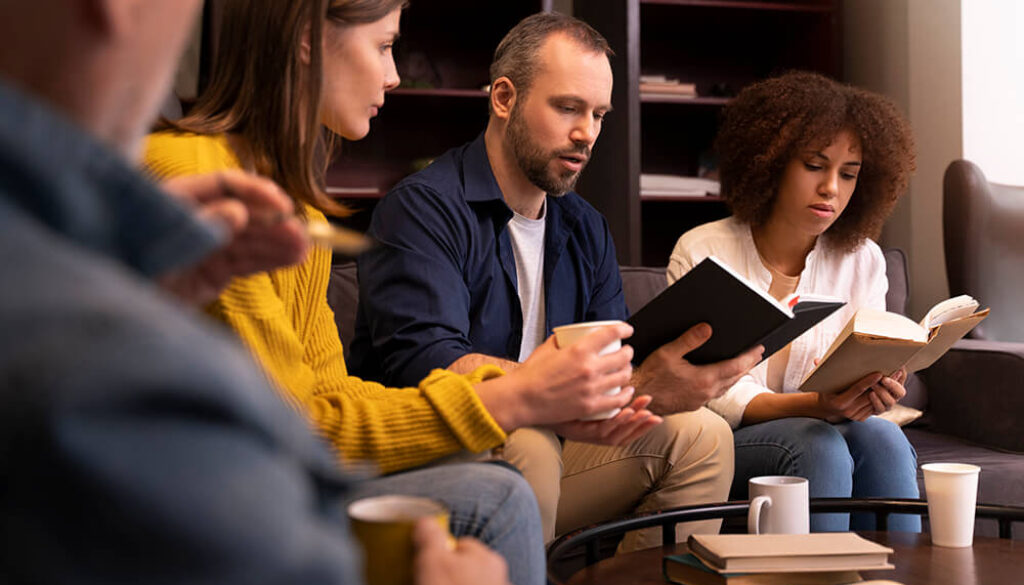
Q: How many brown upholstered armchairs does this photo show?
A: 1